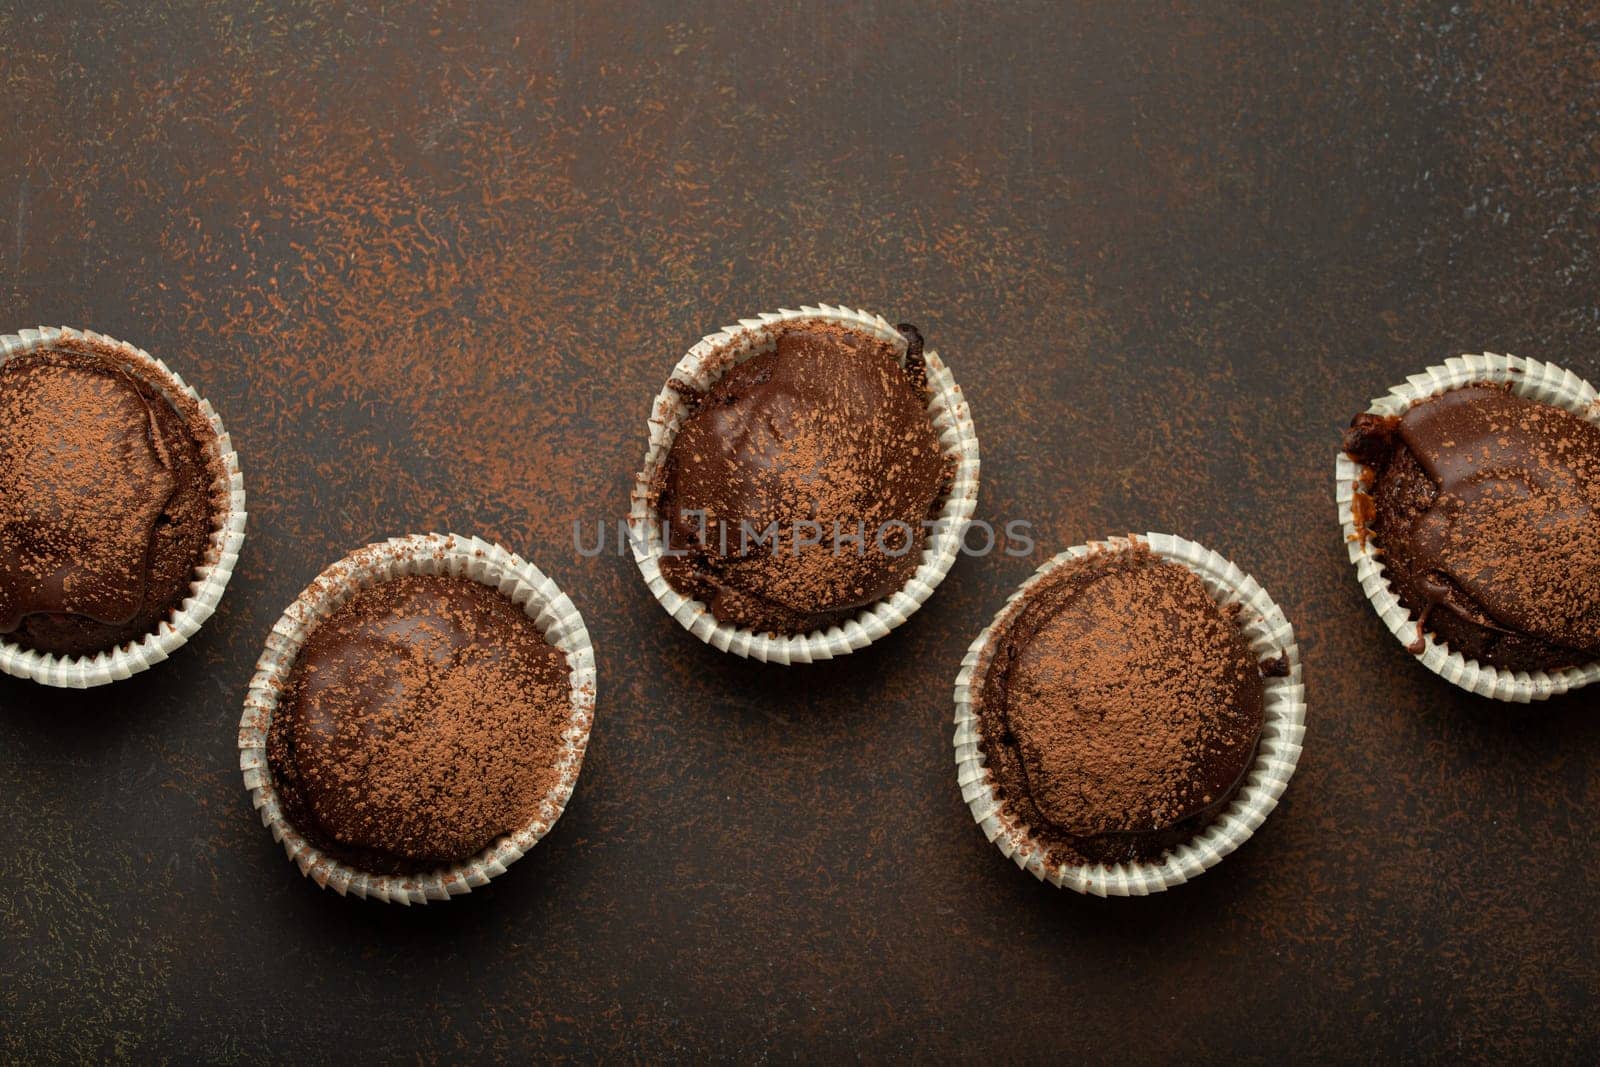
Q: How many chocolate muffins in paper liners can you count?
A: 5